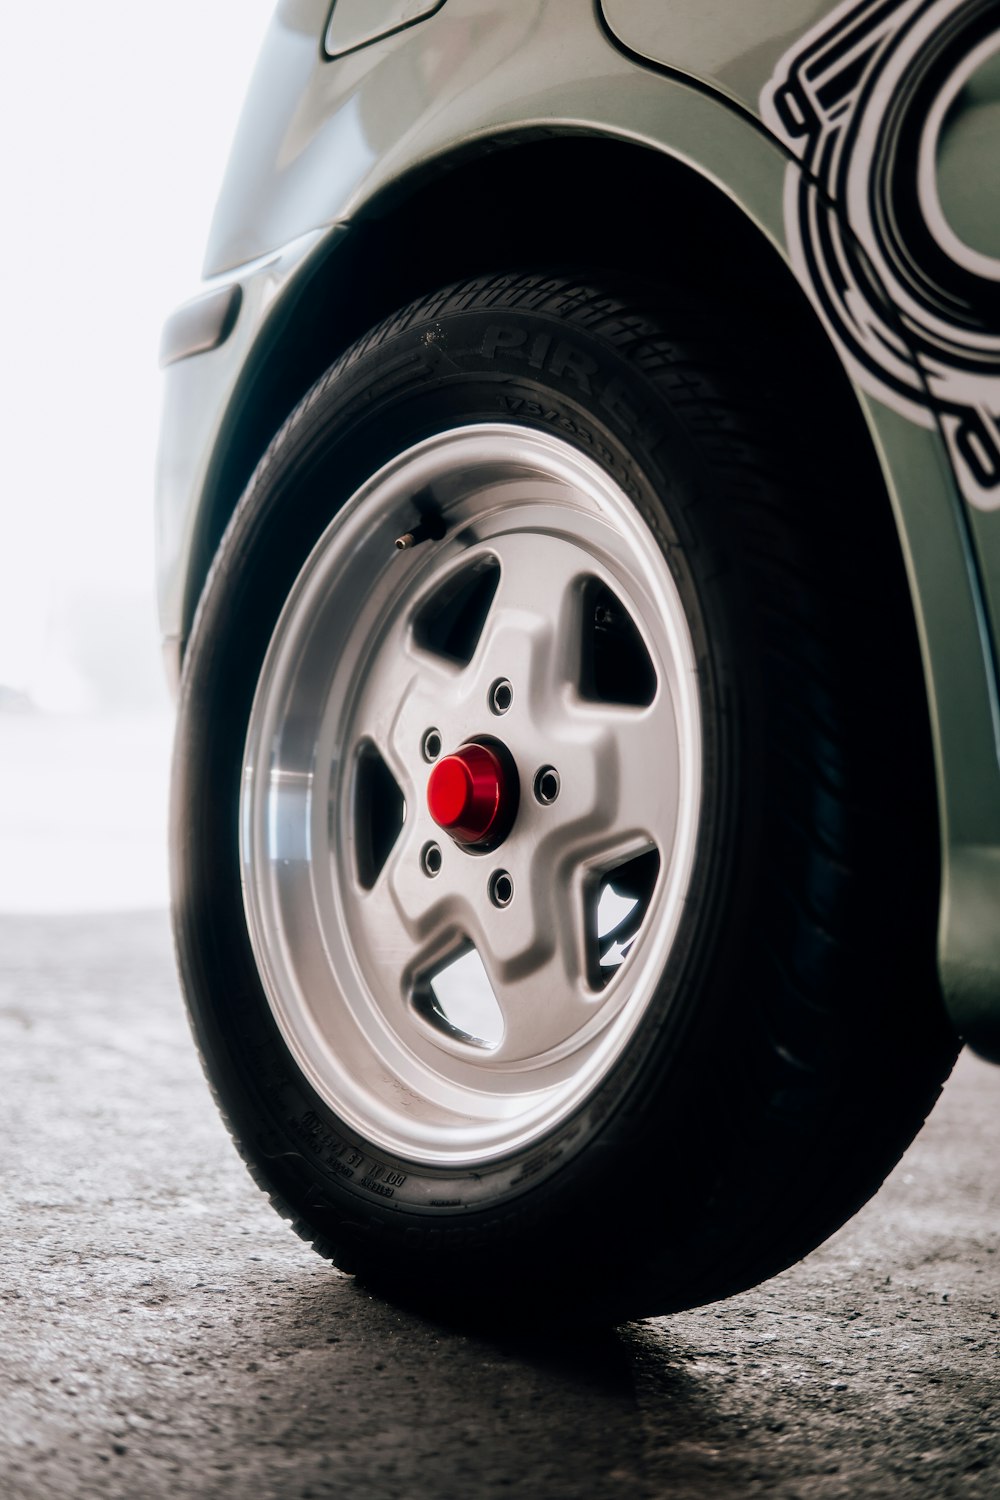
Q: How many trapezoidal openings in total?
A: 5